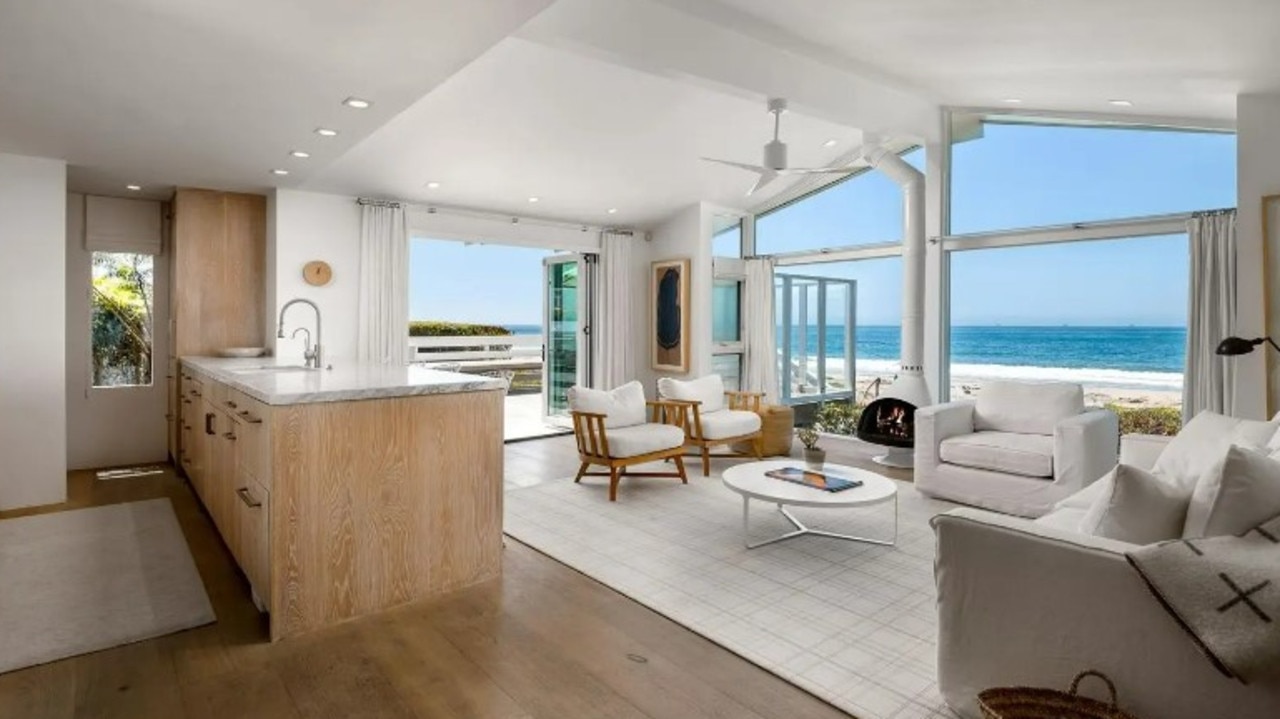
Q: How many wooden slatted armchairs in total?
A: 2